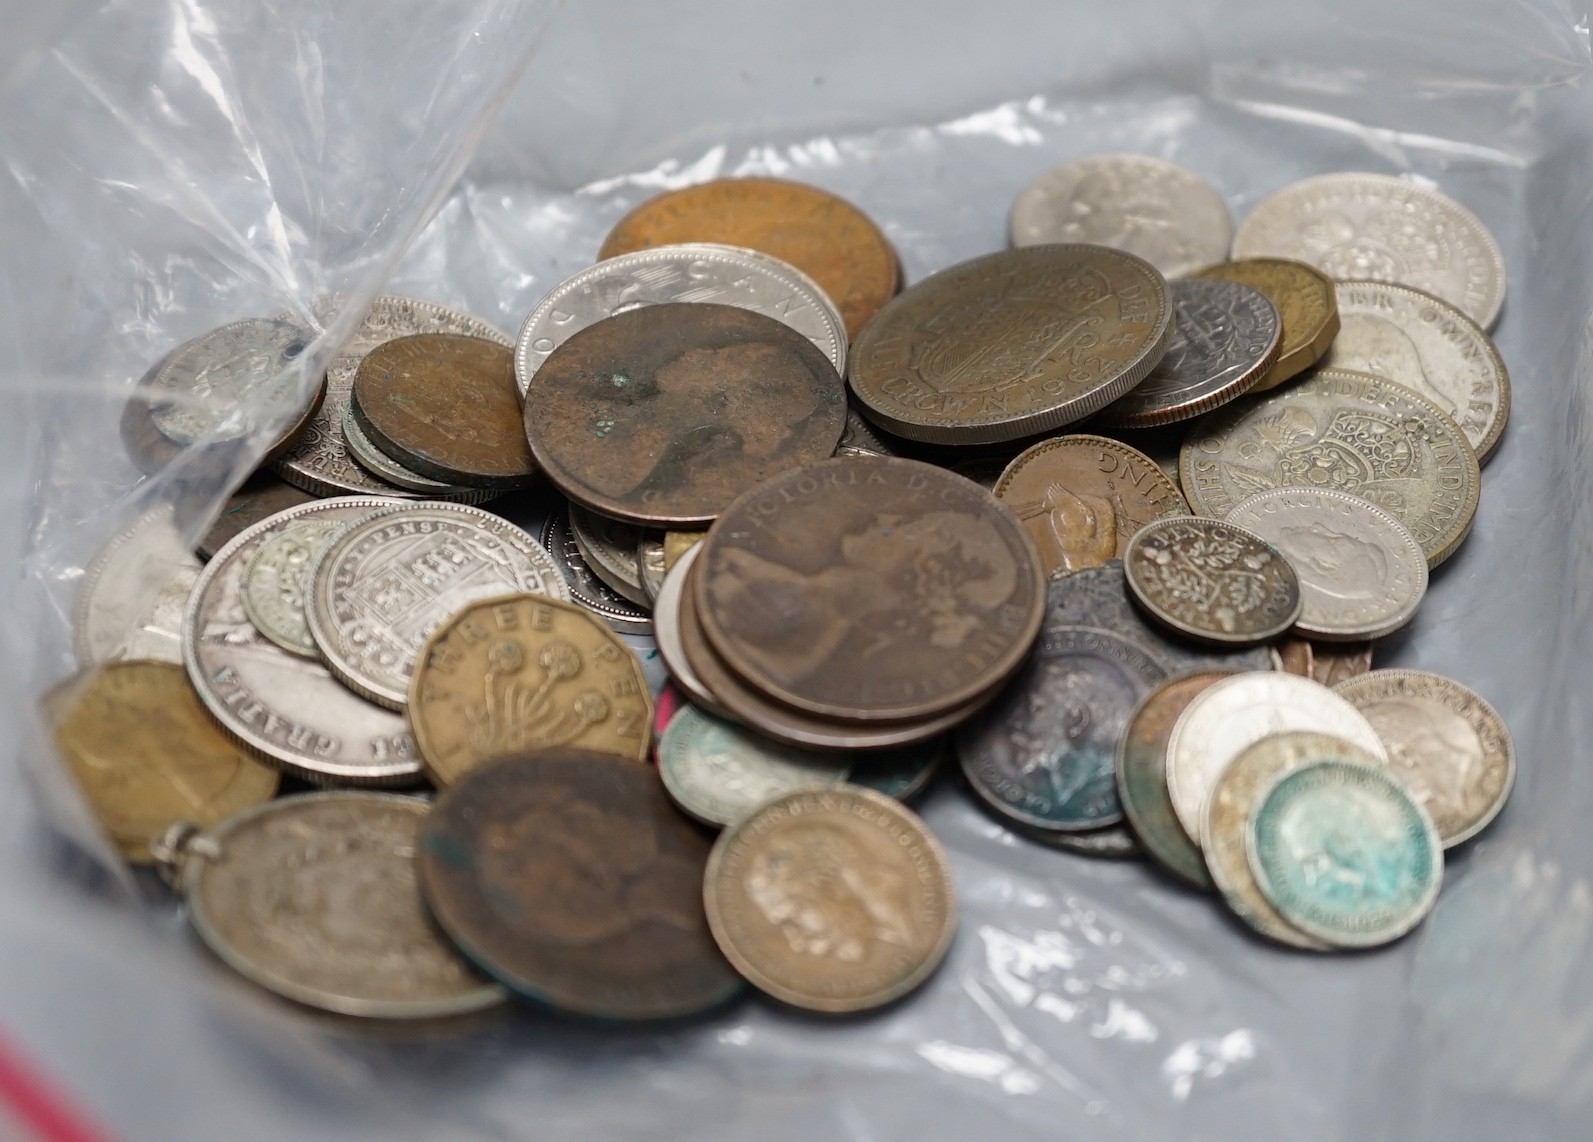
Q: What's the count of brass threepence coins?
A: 3